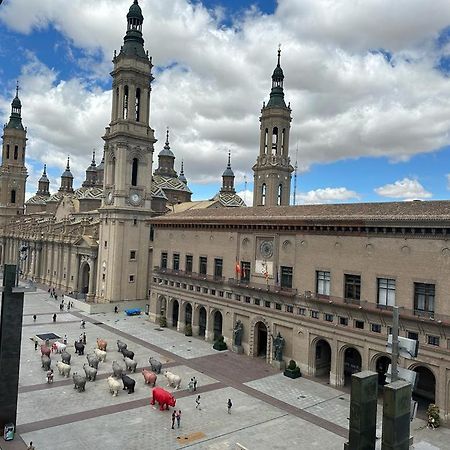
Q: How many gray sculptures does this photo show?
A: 9